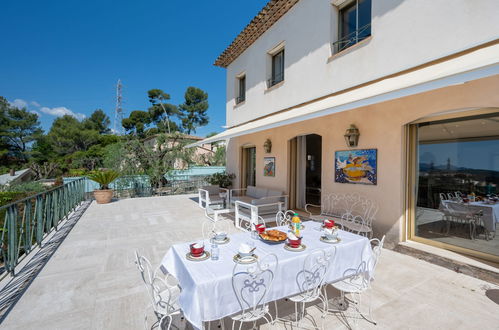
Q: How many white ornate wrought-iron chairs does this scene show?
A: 8